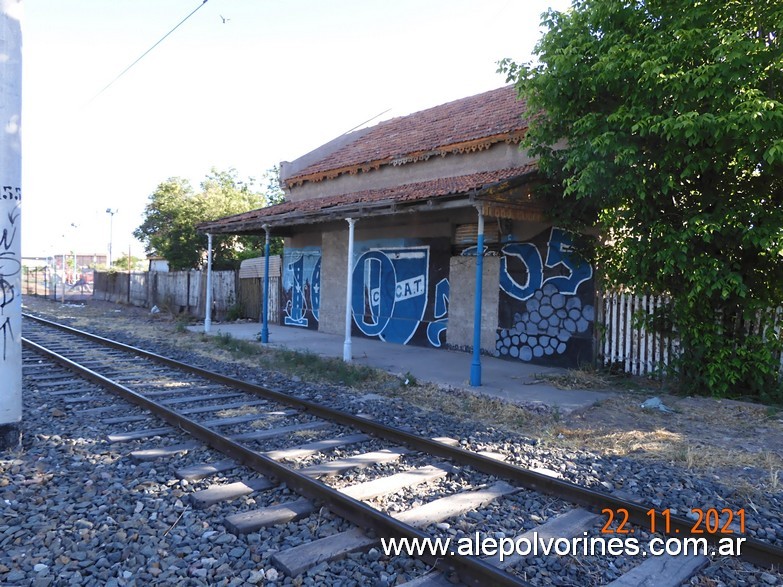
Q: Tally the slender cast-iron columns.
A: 4